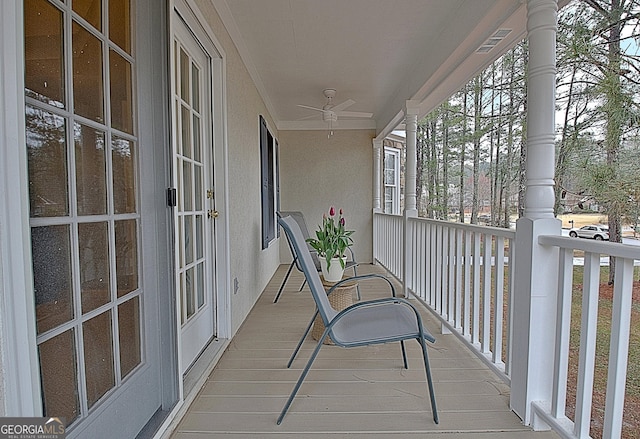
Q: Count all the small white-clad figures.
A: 0